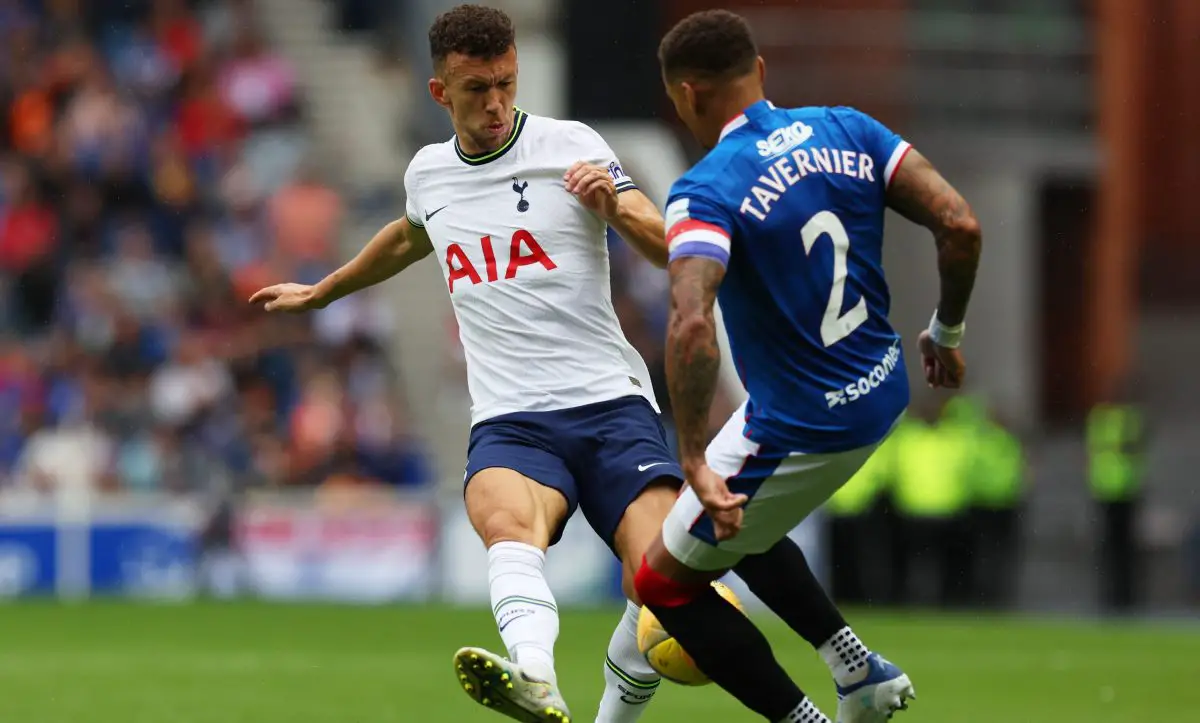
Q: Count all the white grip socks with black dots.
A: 2